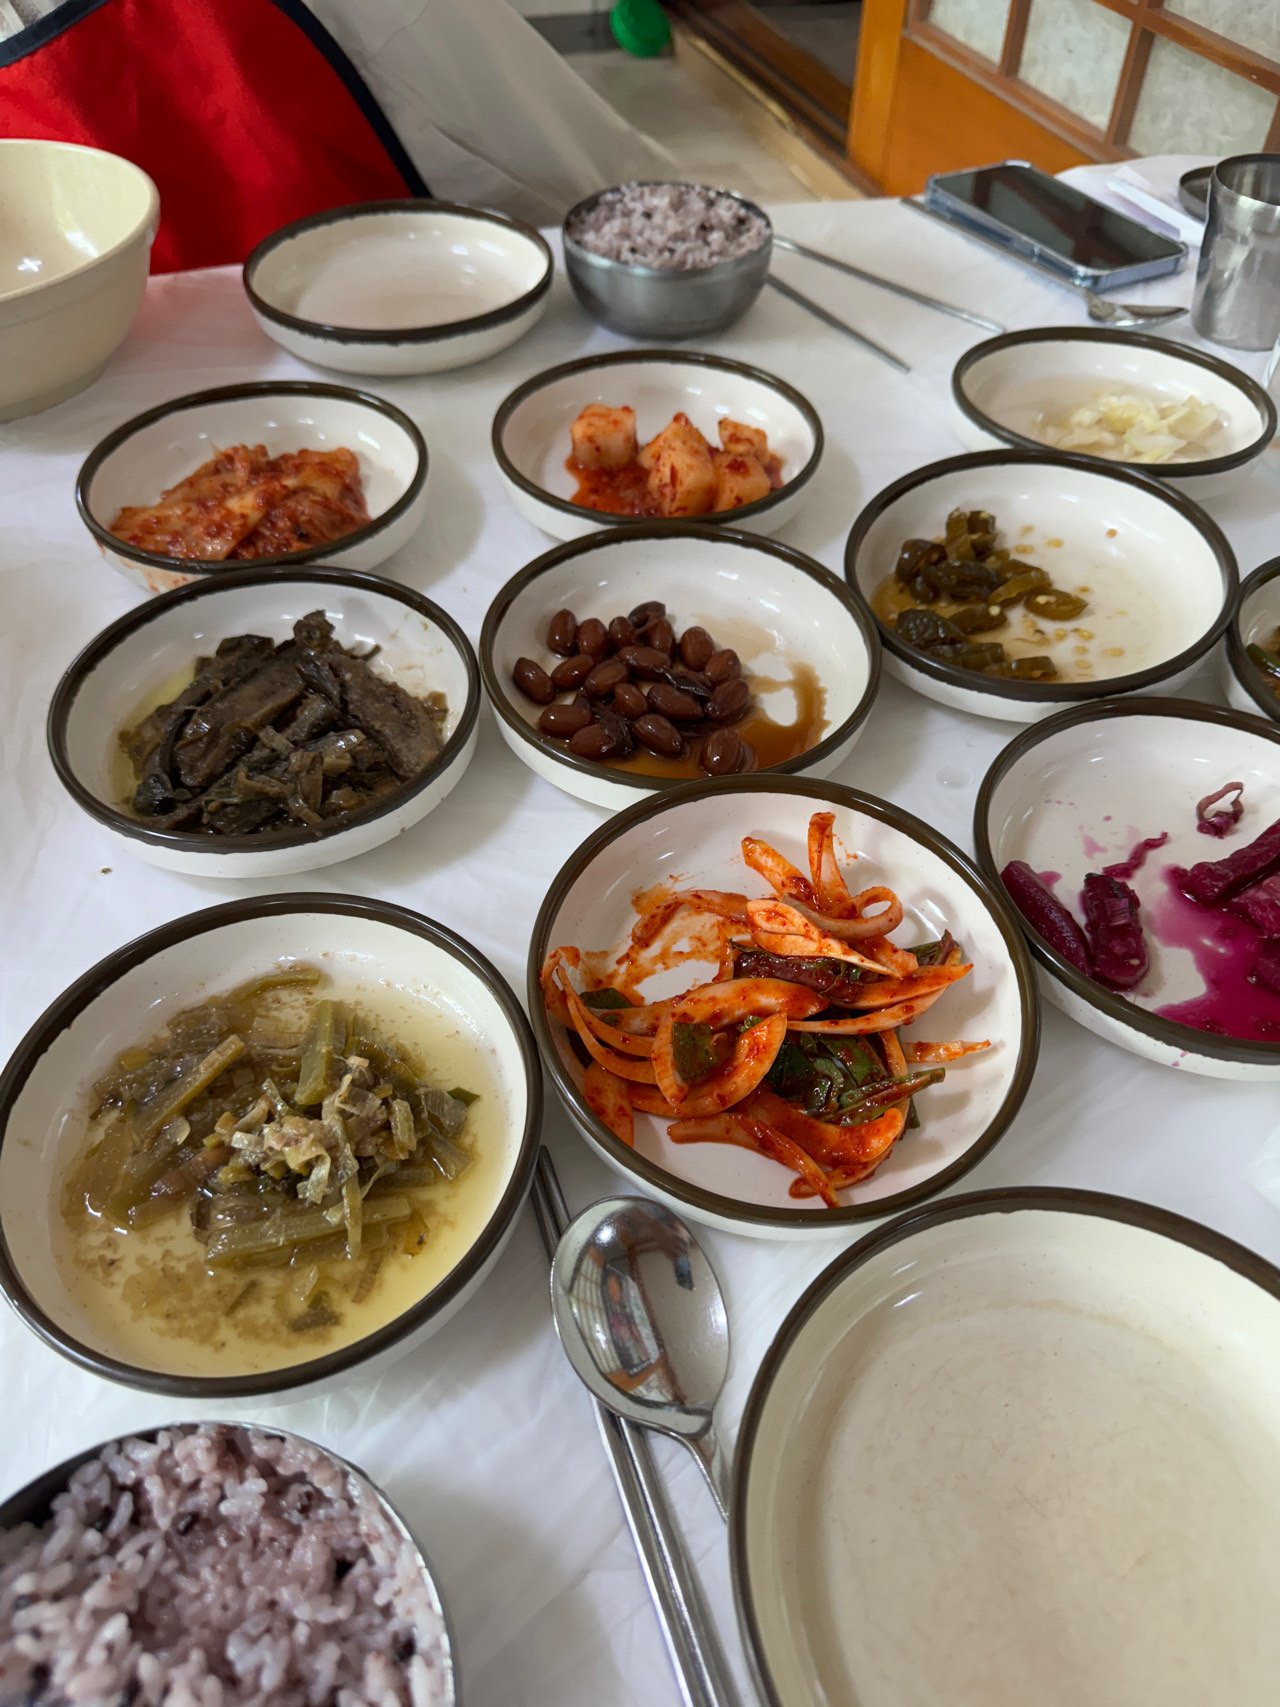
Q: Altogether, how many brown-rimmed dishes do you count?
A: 12